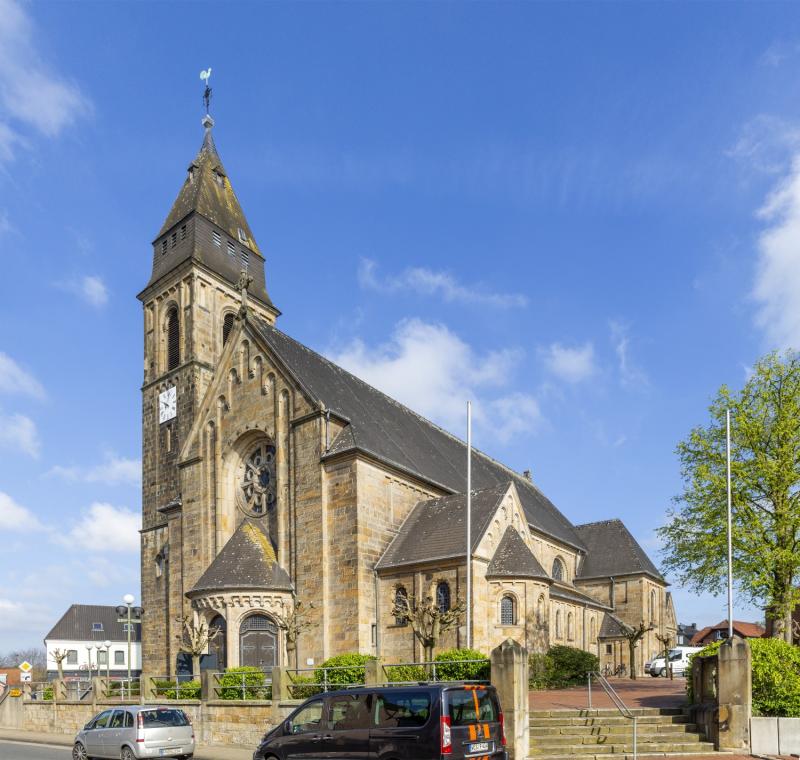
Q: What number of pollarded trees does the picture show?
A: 6